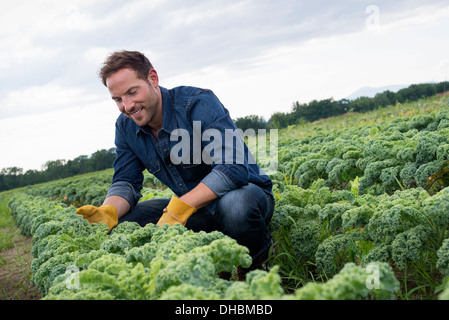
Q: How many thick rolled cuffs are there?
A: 2